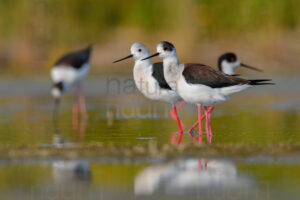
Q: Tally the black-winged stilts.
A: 4